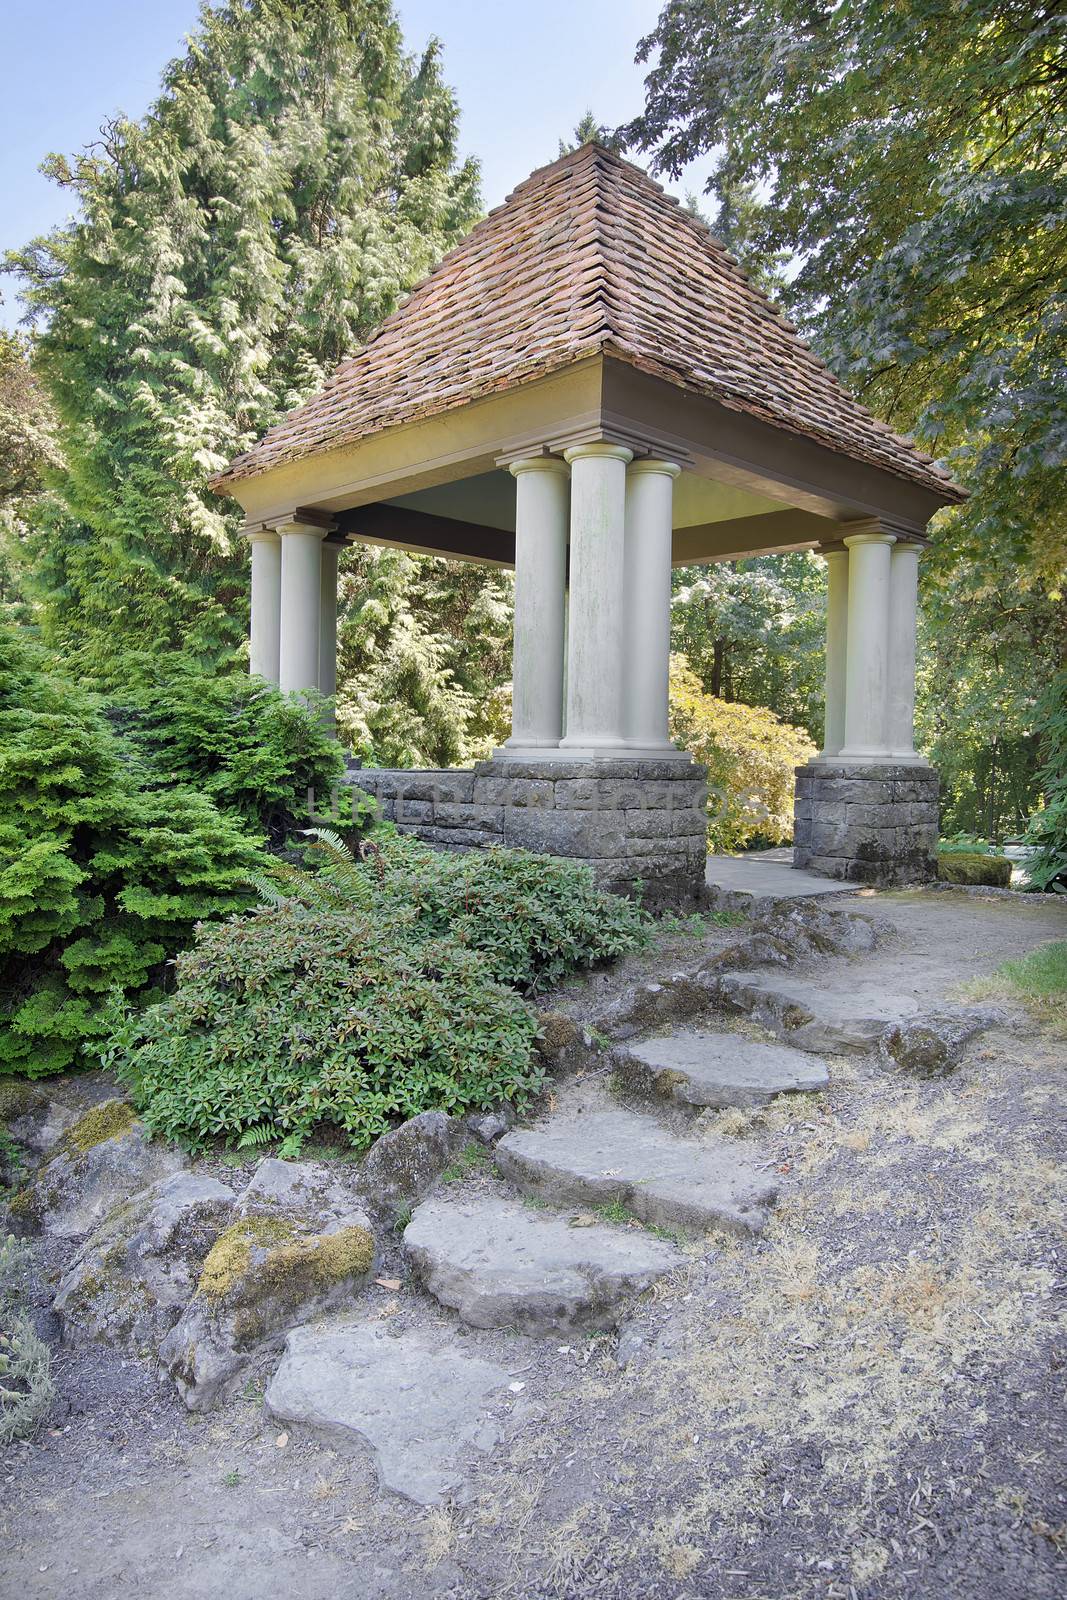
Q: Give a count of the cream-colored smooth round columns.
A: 9